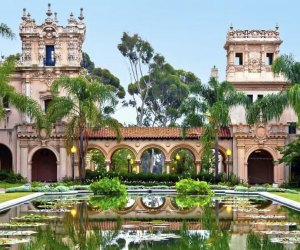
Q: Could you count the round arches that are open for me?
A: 5